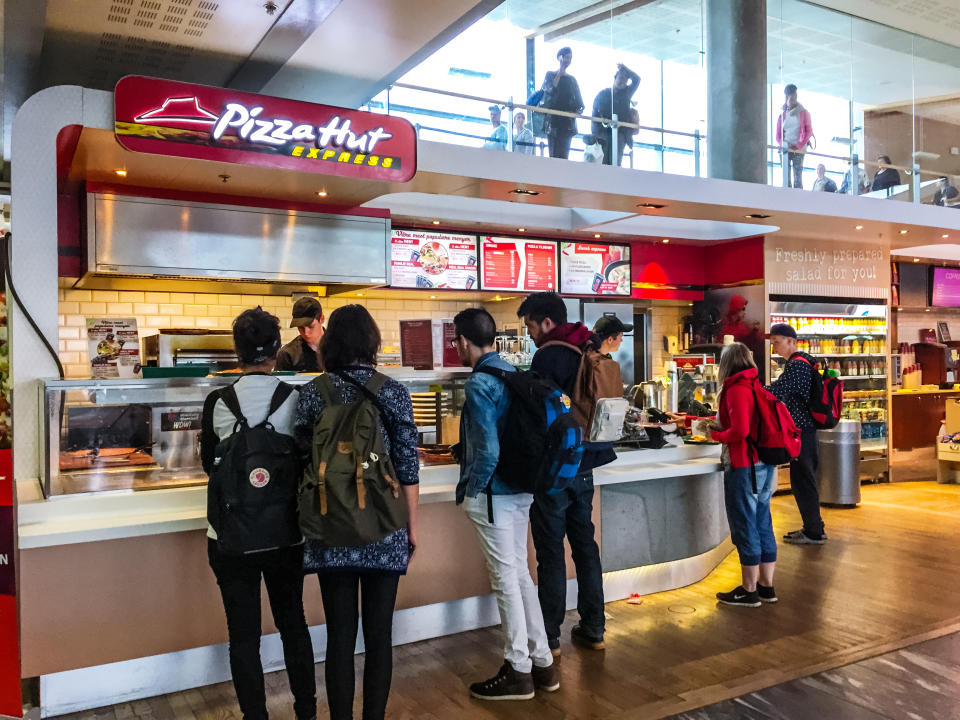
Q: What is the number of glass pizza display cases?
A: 1